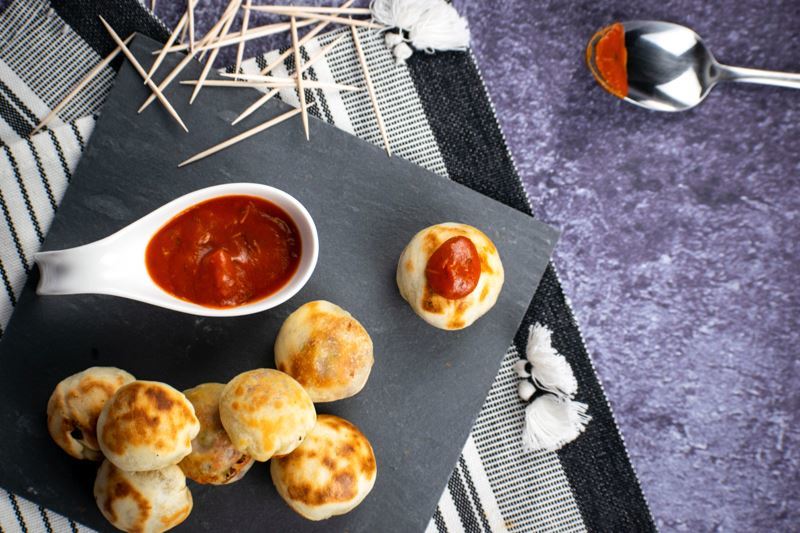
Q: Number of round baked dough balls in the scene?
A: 8